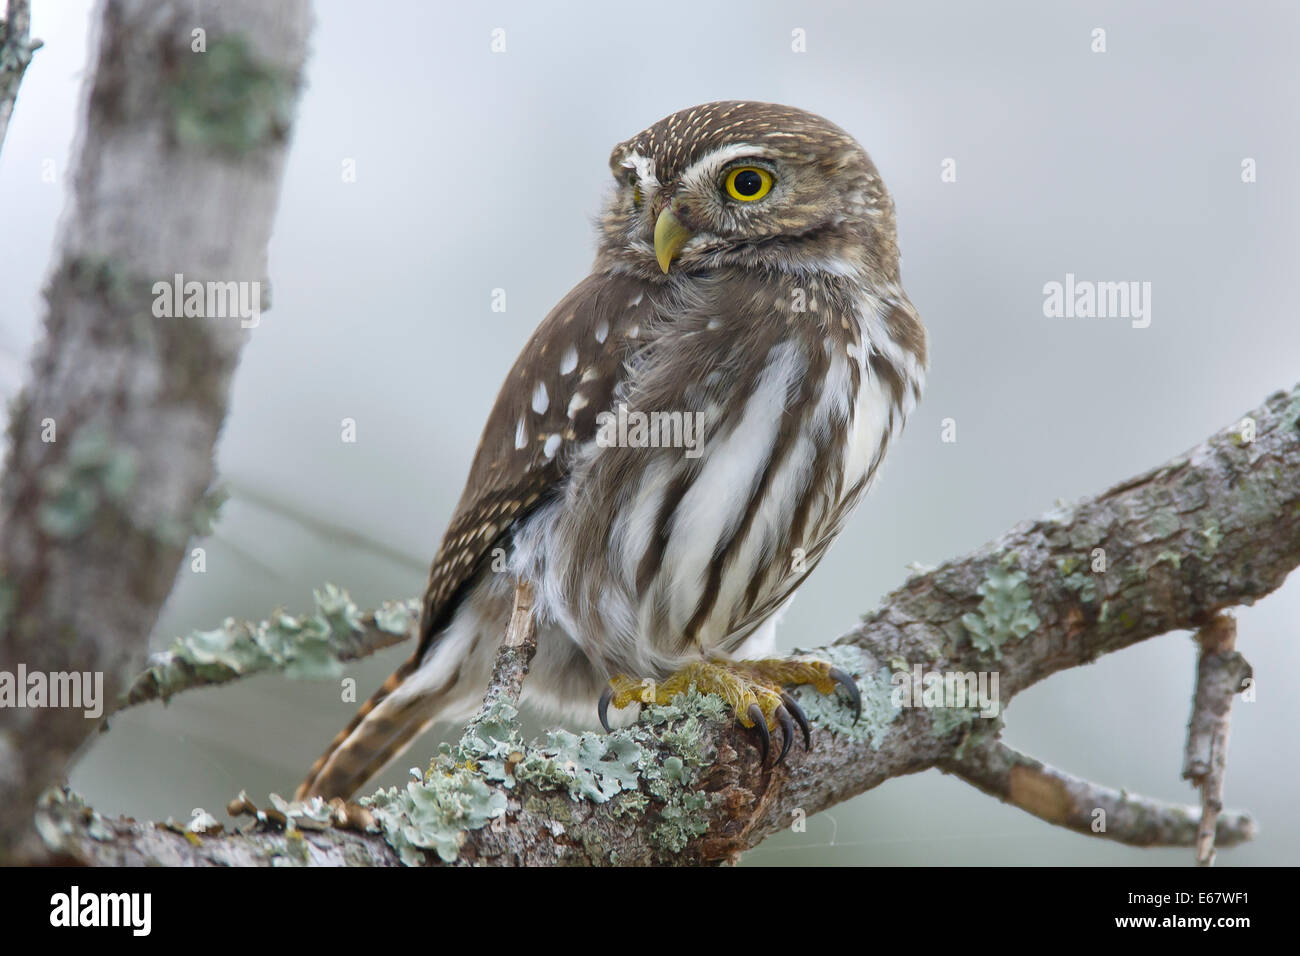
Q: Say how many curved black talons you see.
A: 5